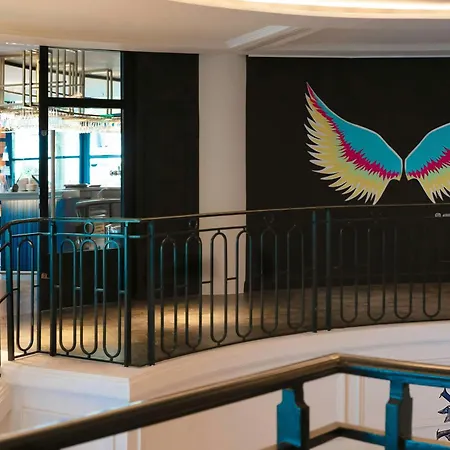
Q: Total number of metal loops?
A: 14